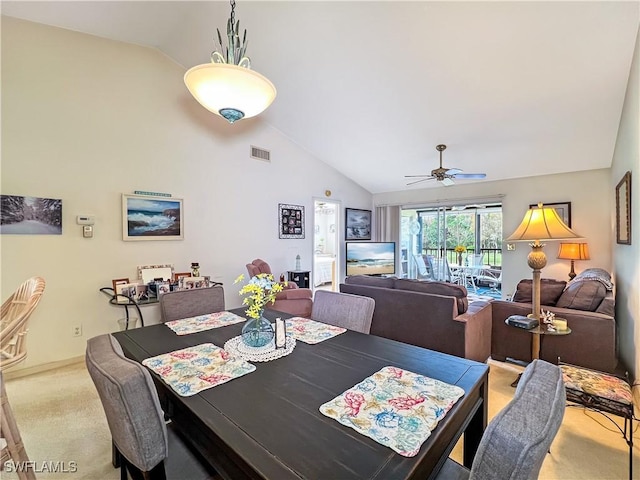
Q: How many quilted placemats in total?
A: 4